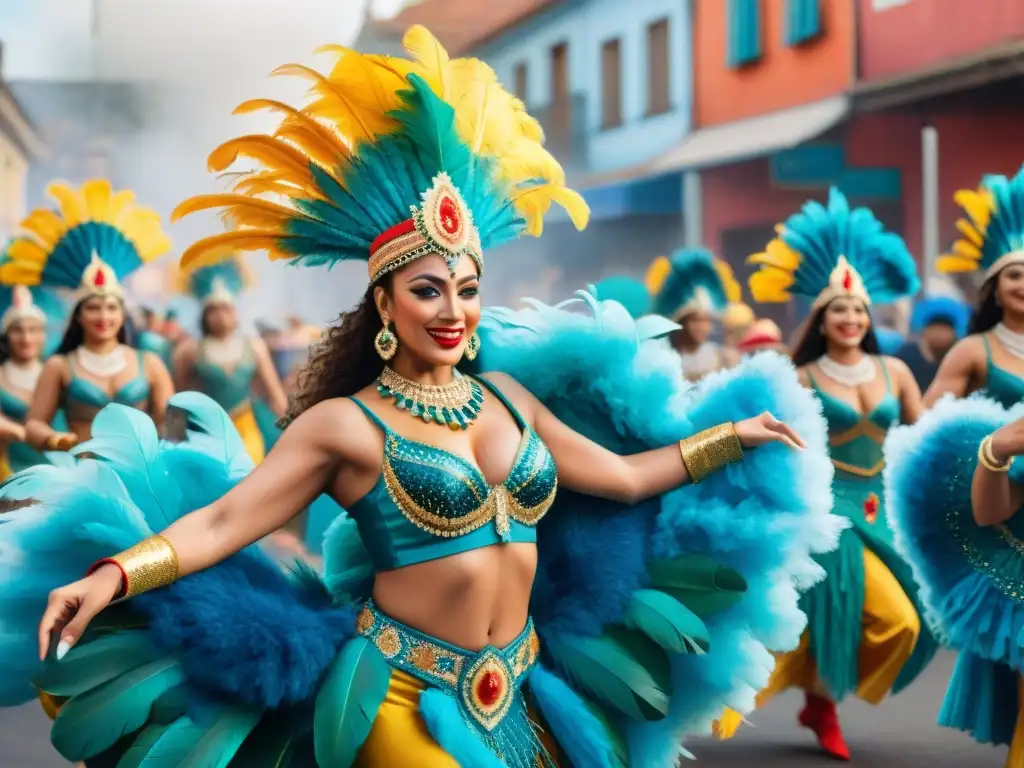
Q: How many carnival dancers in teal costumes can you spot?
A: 7